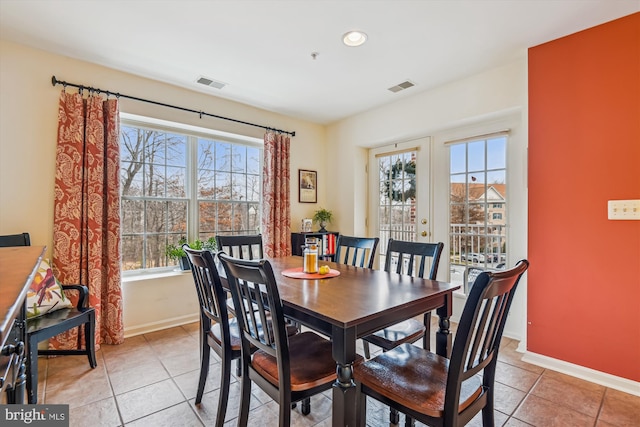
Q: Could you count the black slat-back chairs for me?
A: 6